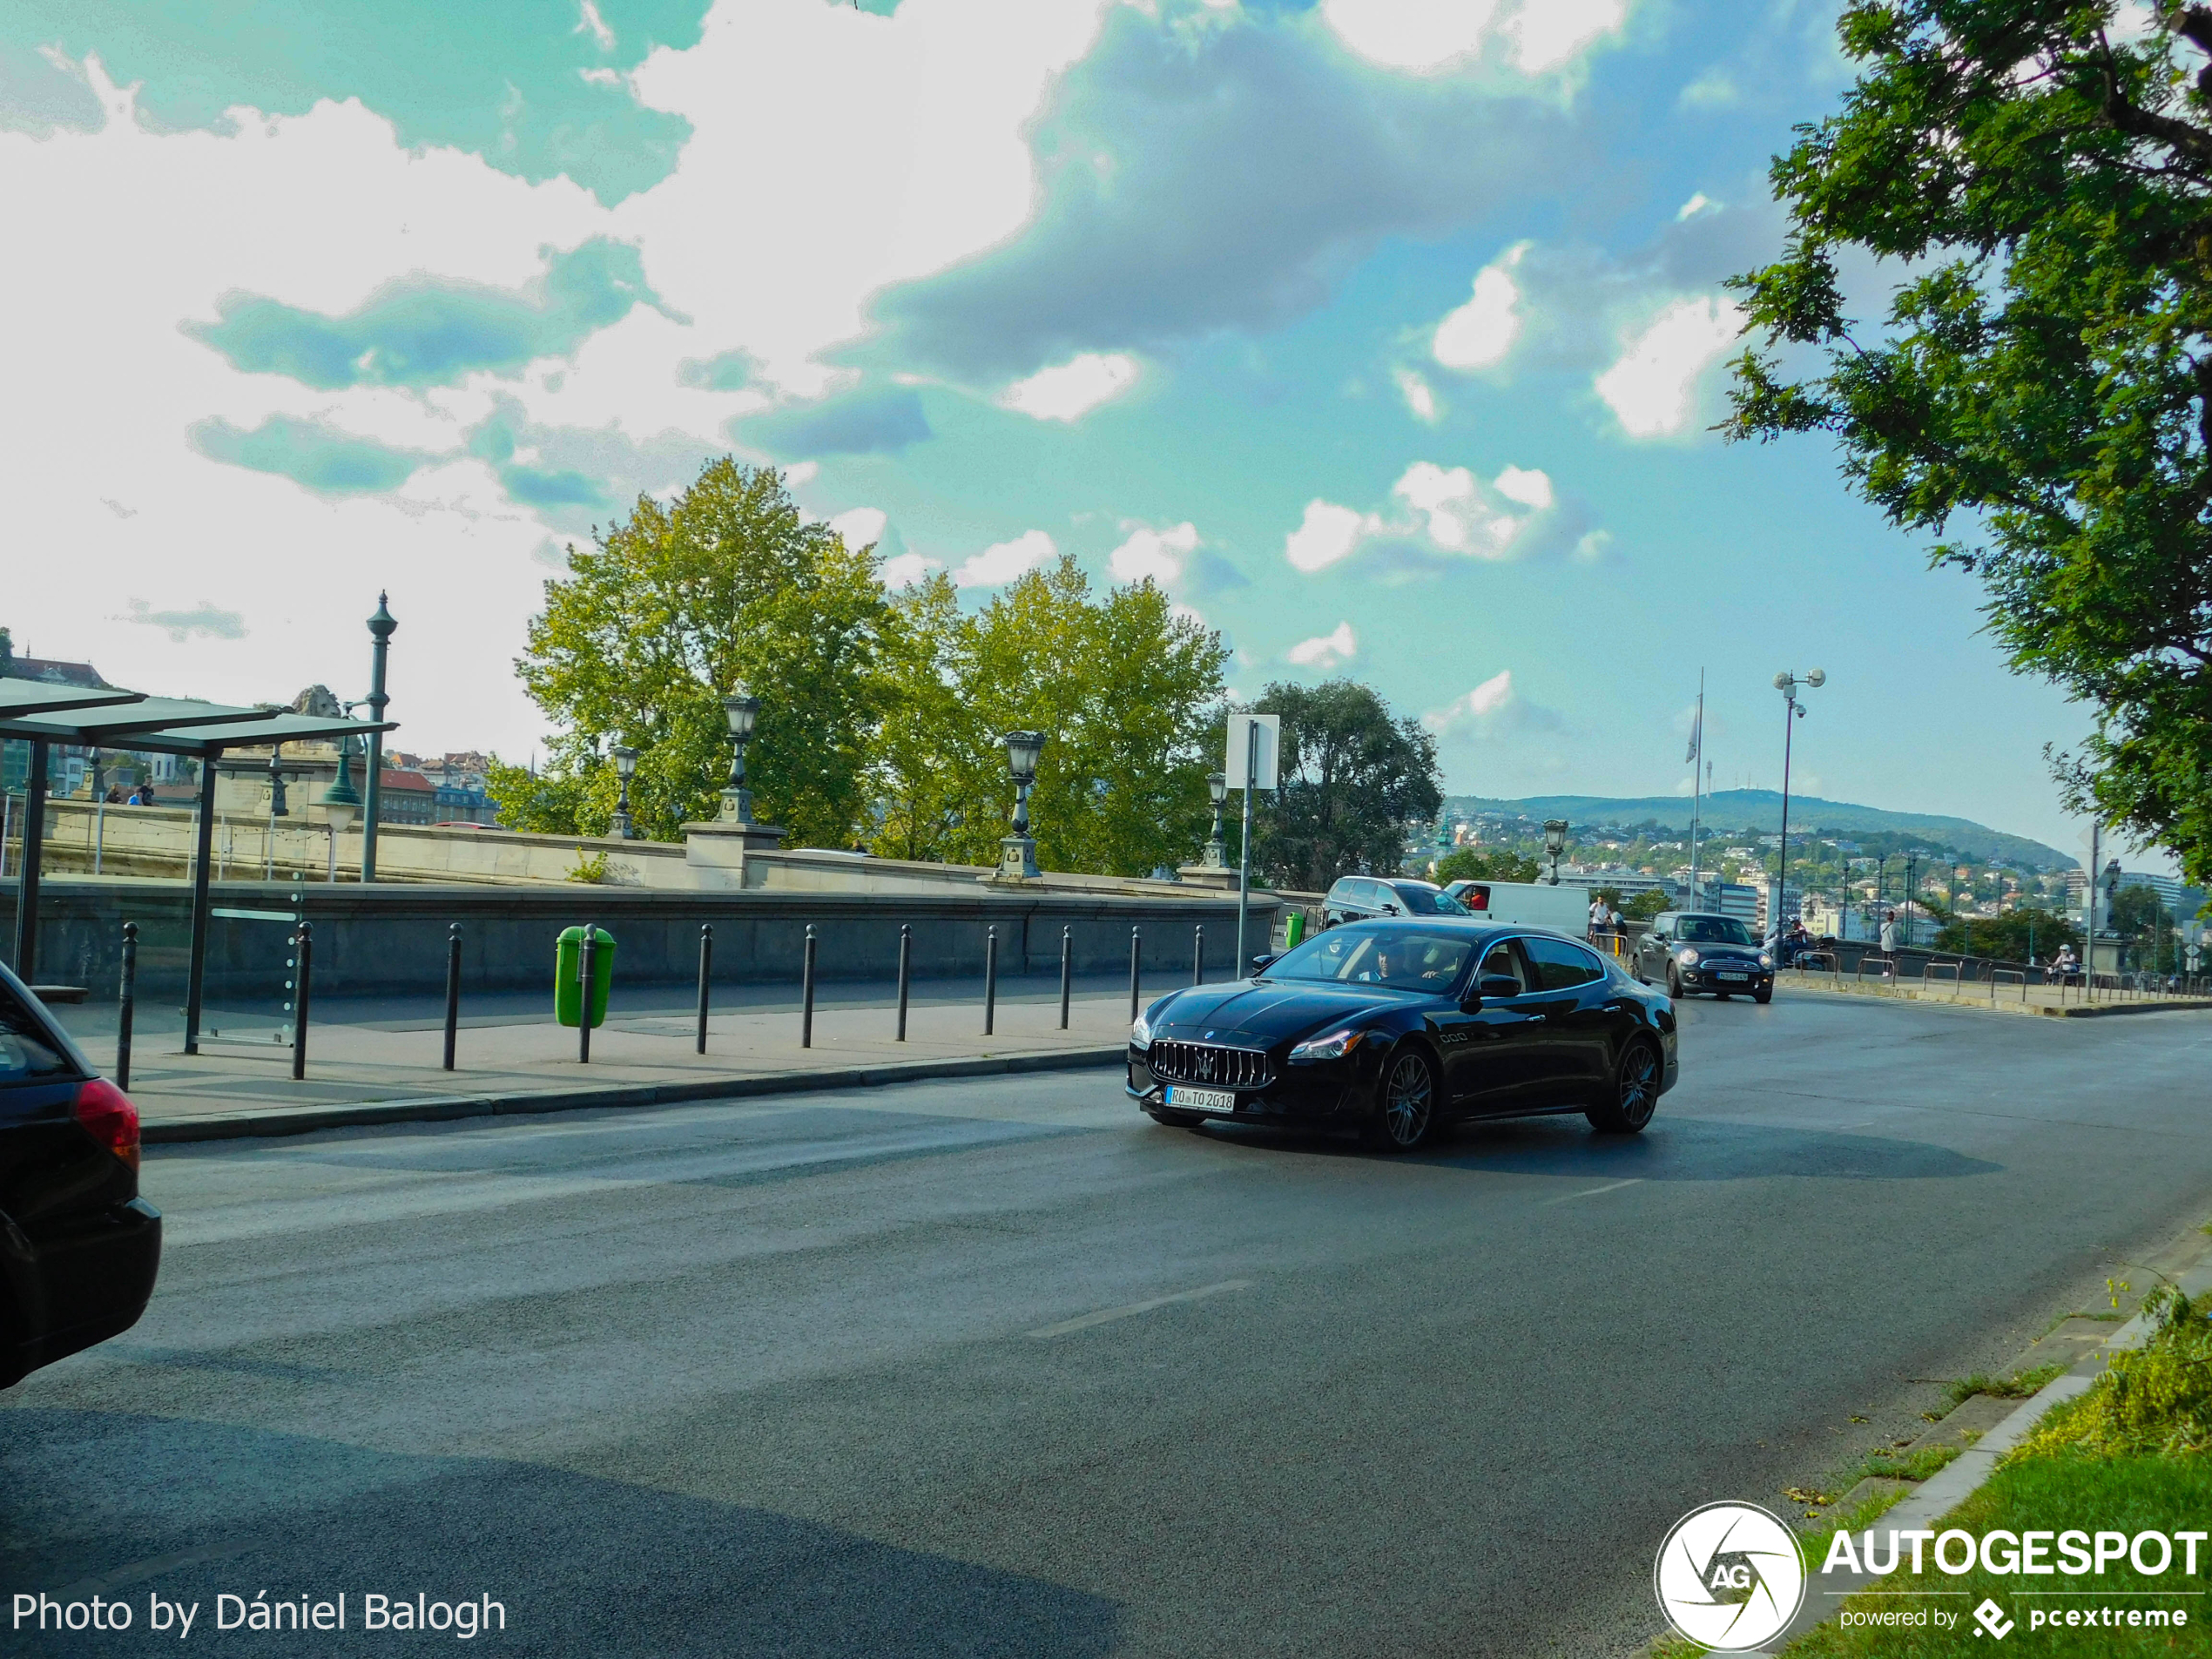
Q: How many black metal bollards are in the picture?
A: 11